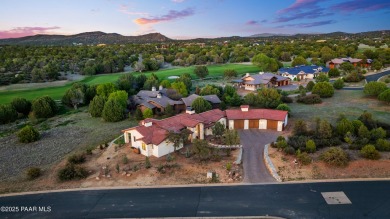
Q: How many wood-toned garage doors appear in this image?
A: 3